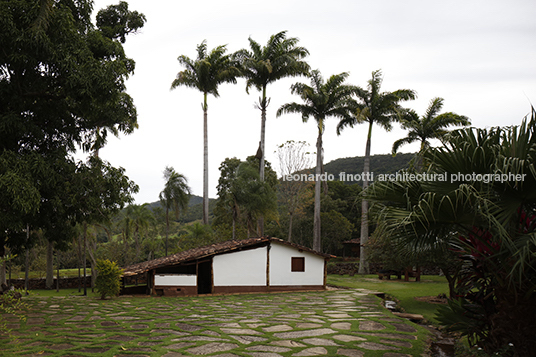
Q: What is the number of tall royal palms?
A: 5